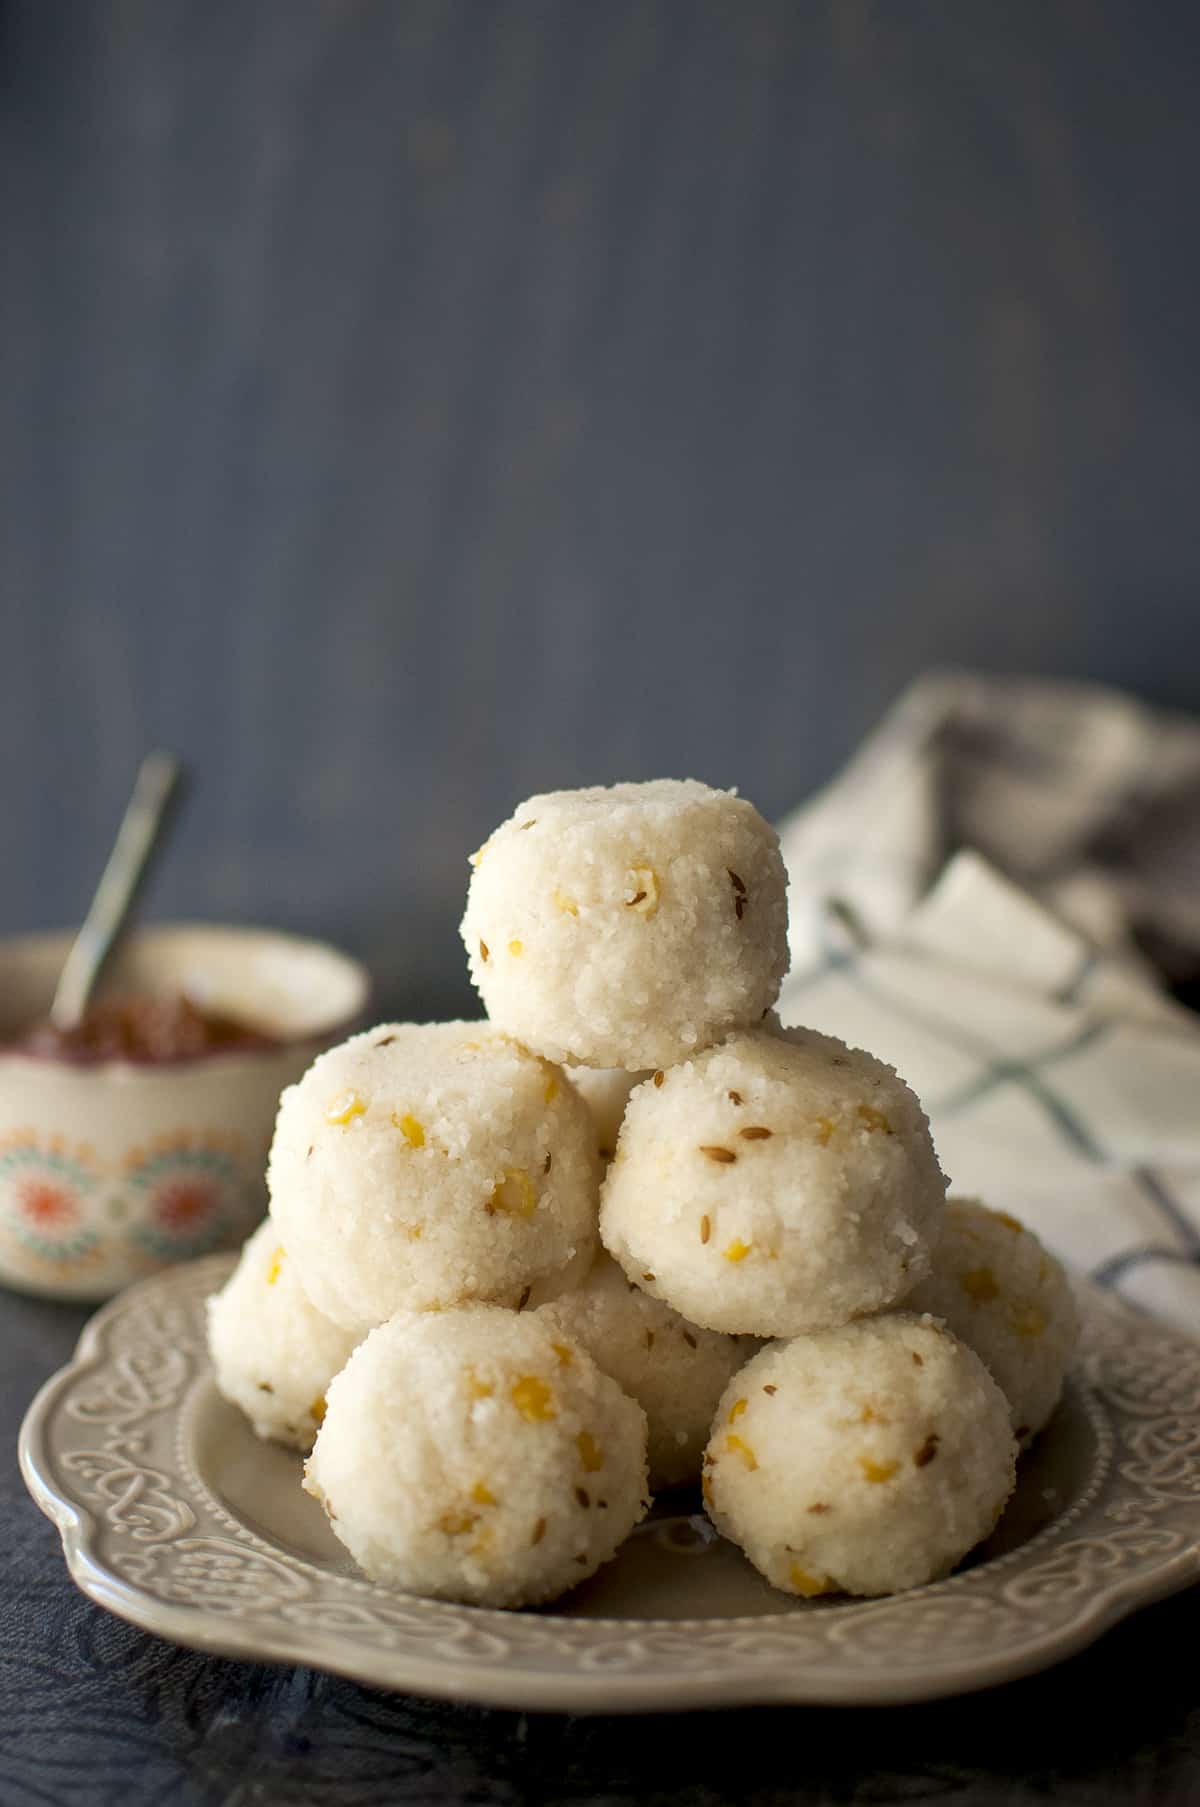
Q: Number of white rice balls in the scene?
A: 9